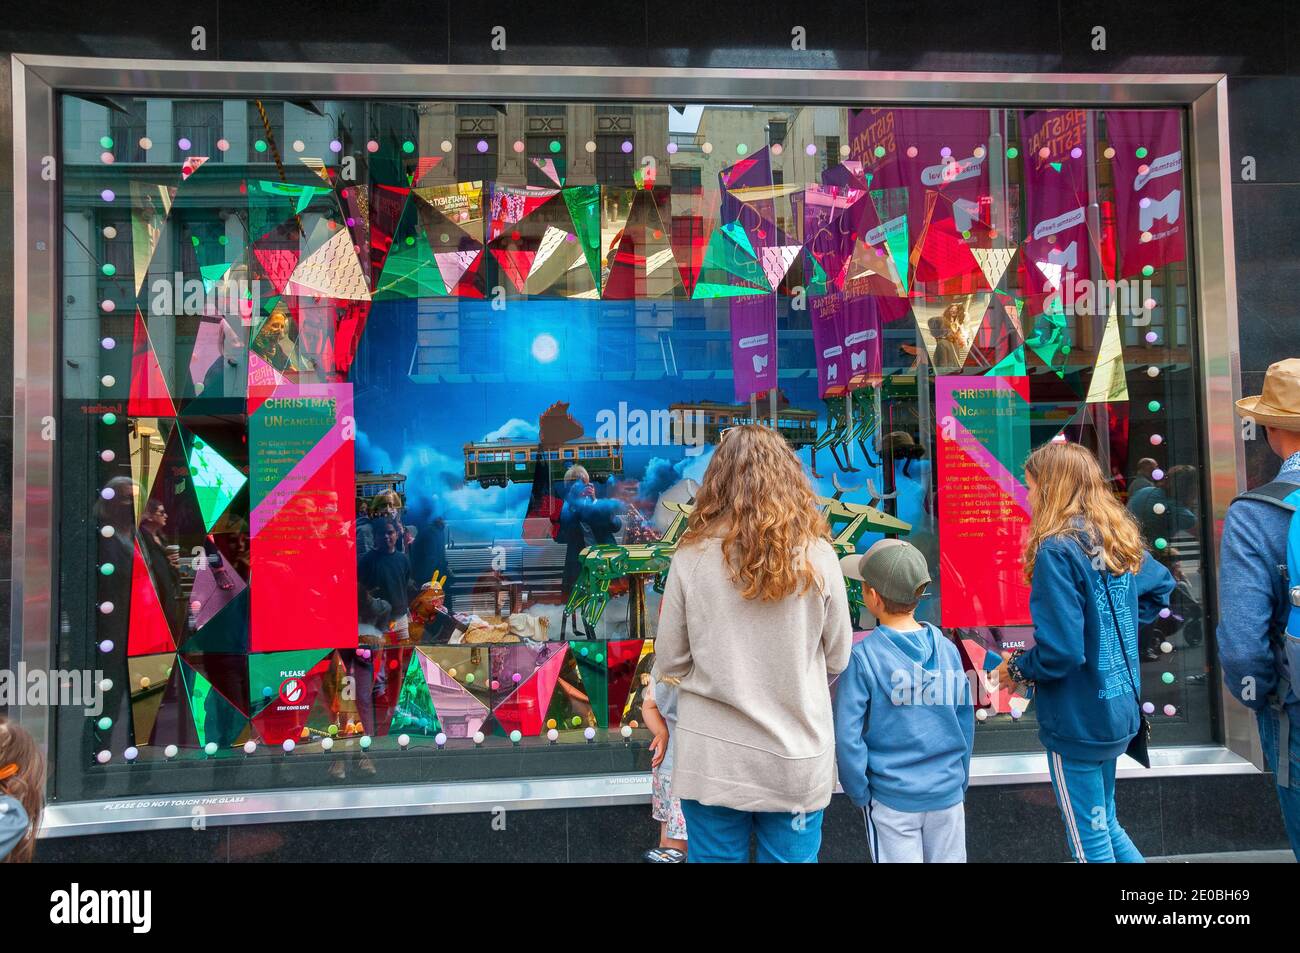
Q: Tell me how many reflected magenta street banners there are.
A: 7